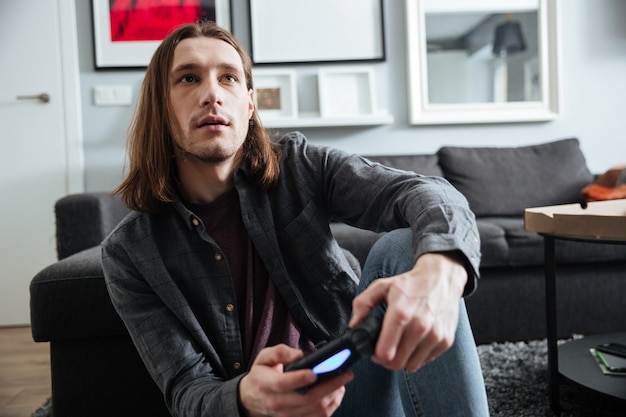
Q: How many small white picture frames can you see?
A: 2